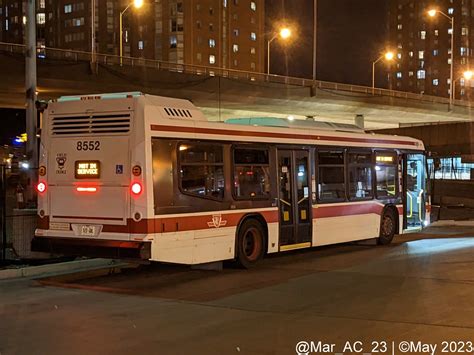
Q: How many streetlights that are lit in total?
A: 5